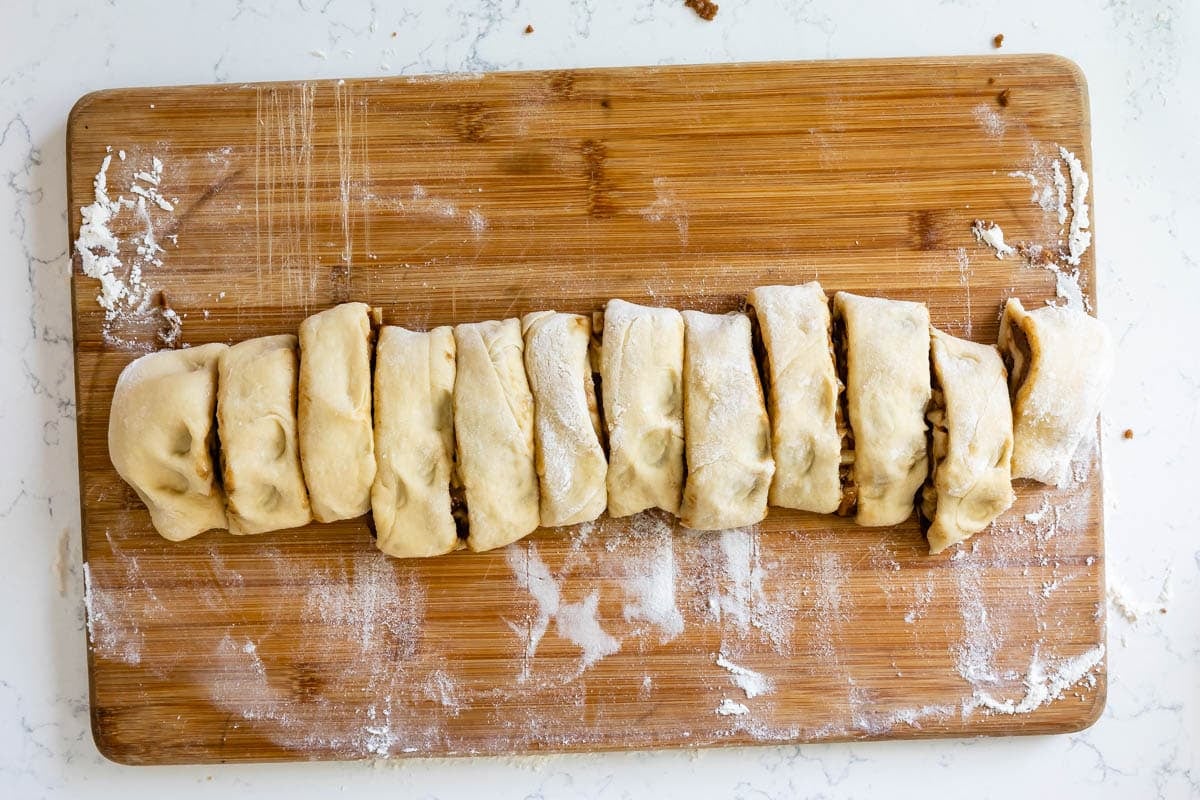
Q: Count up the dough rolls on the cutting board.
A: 12